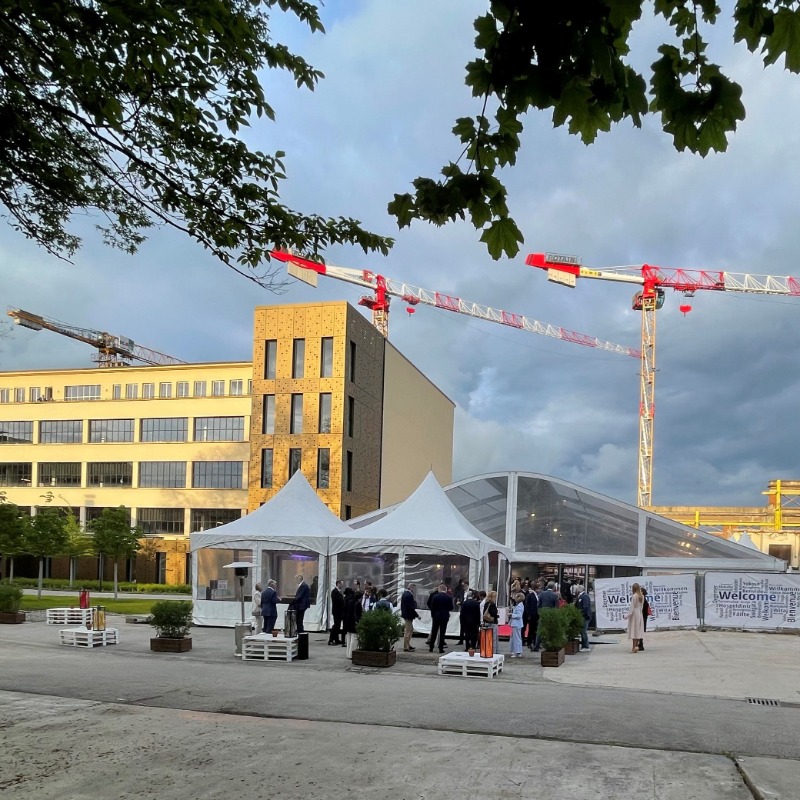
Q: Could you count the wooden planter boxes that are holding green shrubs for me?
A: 5